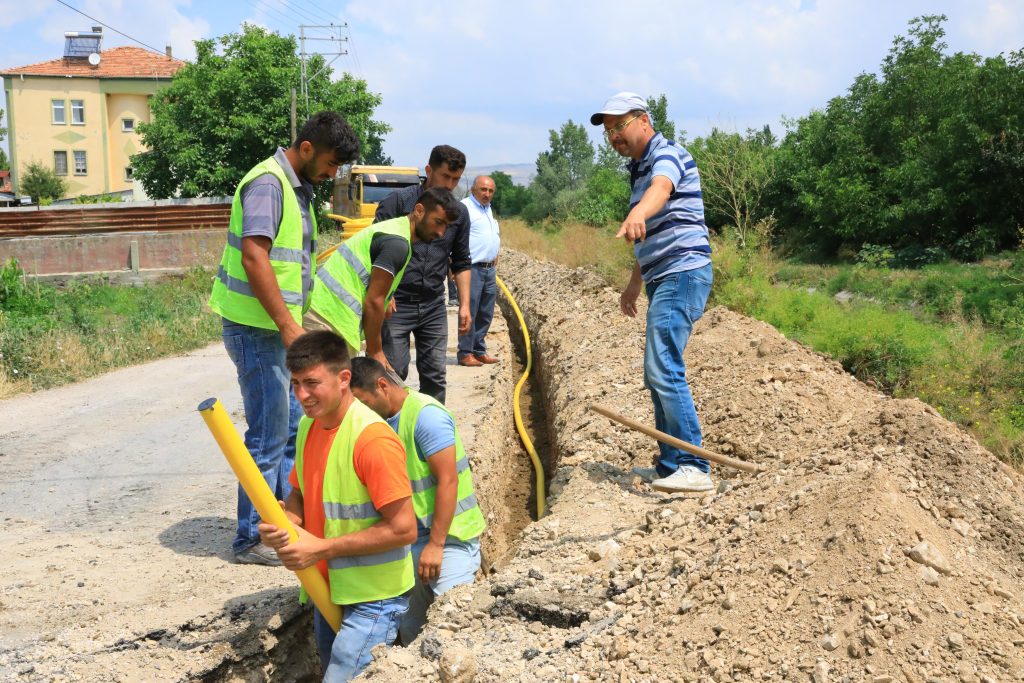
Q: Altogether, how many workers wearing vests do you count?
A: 4